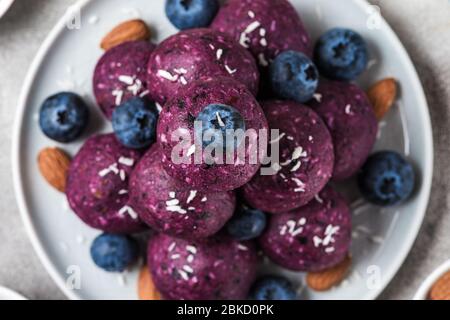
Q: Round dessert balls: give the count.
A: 10